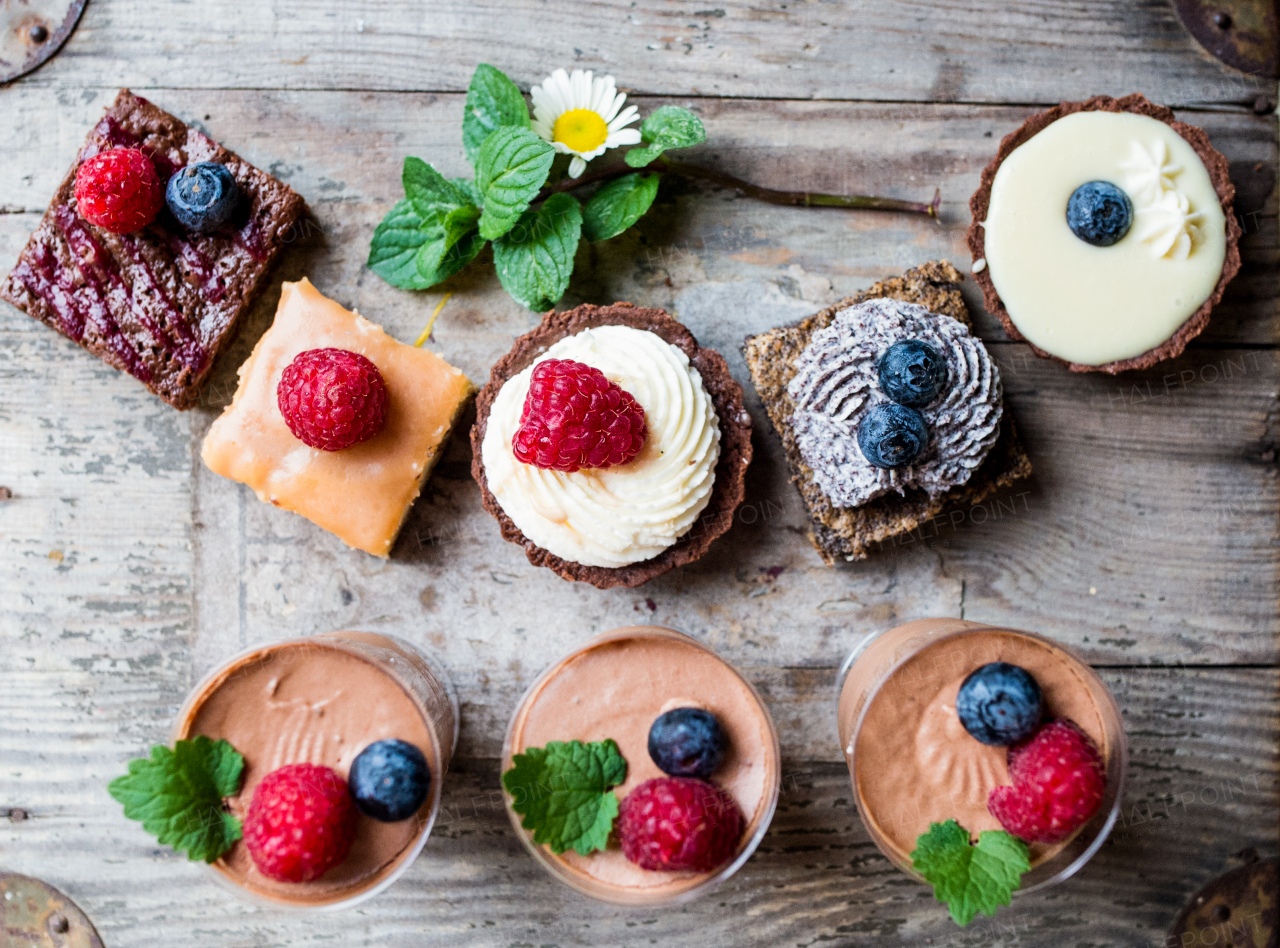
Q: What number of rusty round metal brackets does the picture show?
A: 4